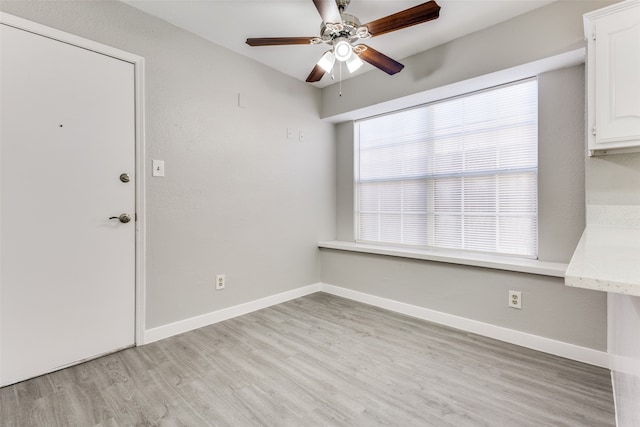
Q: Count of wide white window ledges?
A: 1